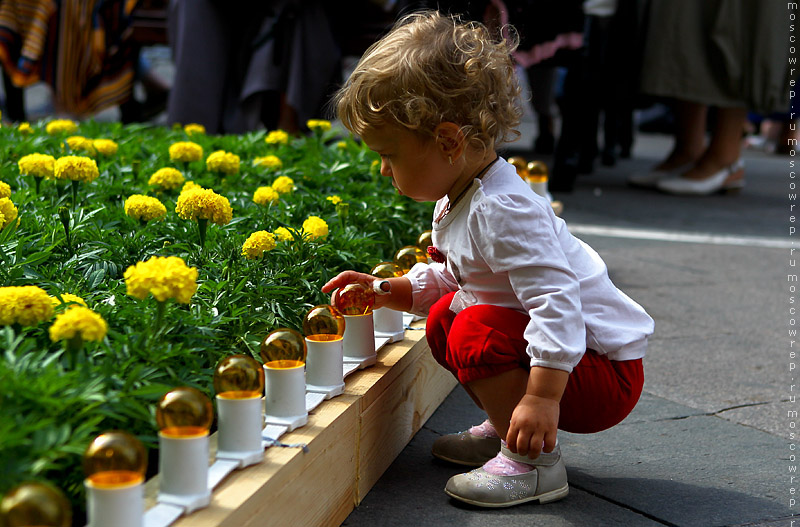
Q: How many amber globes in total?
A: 12